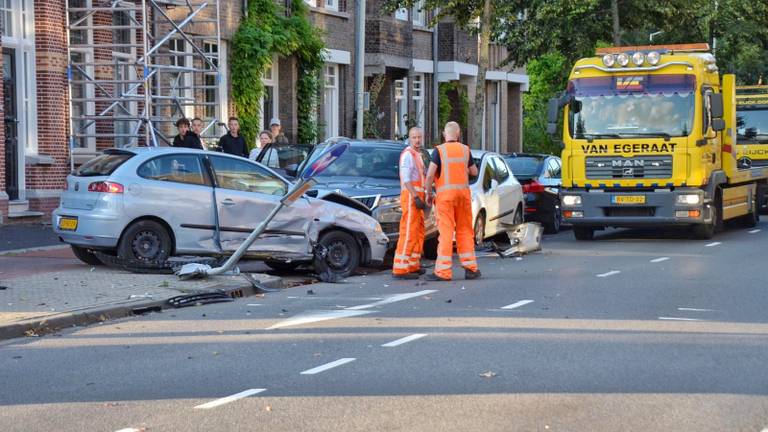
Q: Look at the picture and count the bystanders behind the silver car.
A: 5